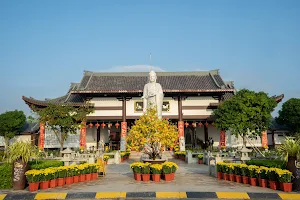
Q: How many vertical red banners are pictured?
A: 6